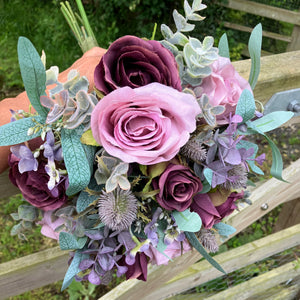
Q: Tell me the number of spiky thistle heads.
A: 4